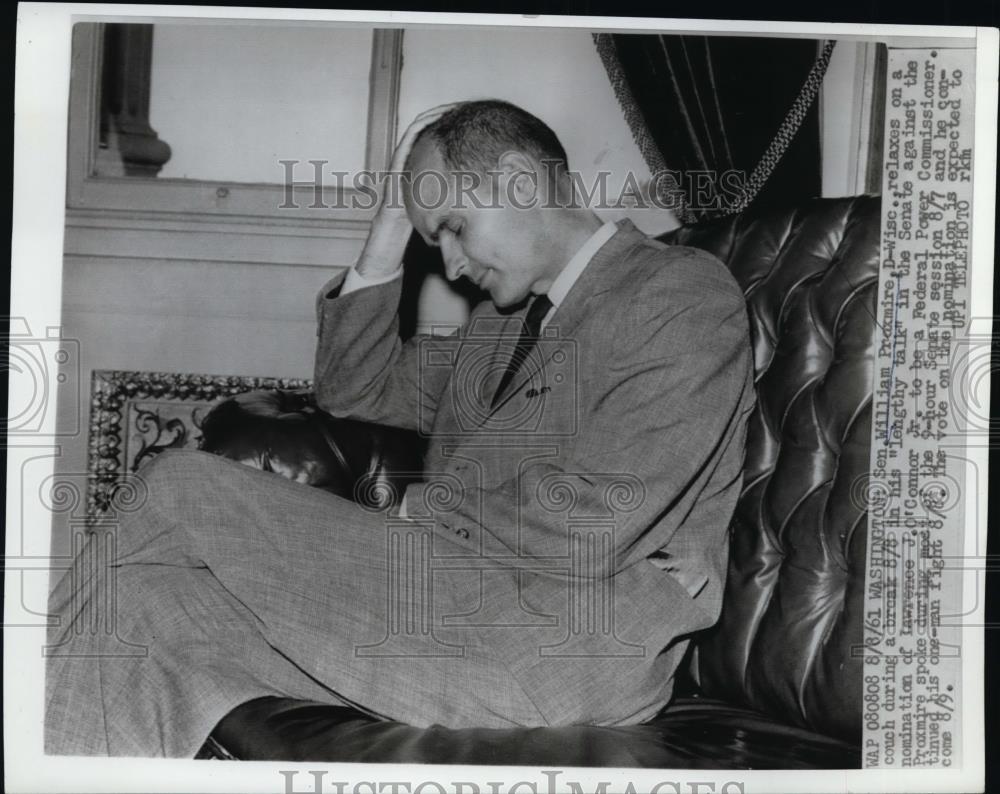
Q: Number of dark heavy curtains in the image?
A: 1